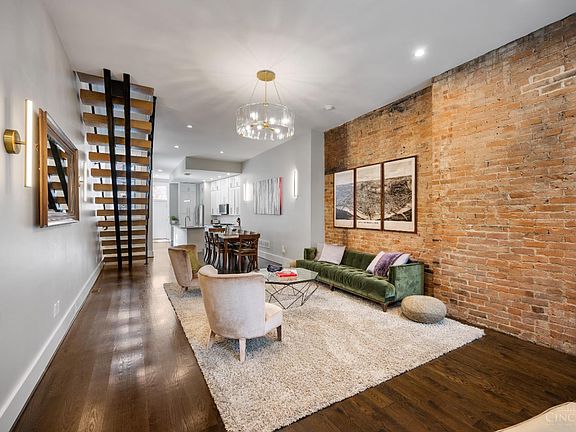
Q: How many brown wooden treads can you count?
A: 14